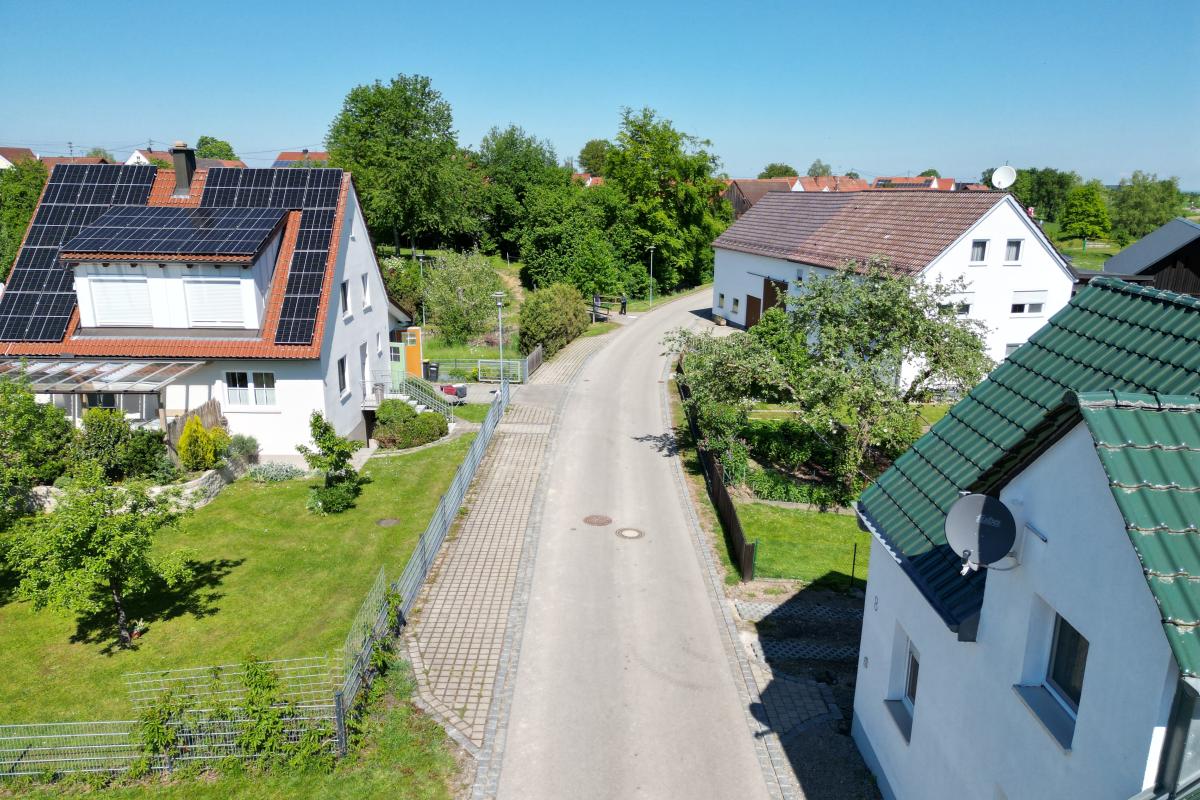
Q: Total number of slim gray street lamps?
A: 3